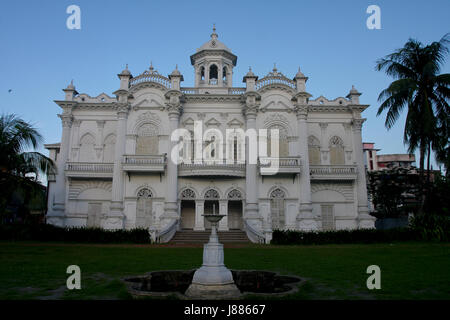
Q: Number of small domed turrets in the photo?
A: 6